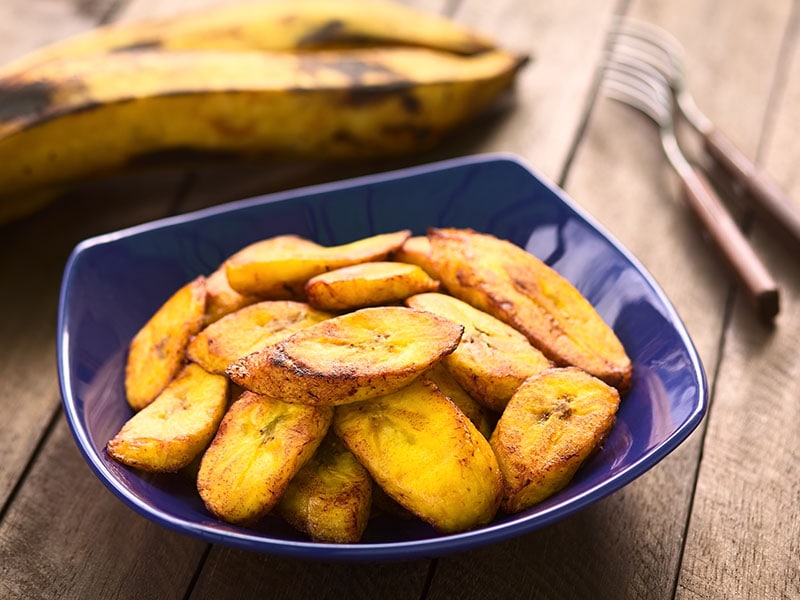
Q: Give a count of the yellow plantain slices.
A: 15